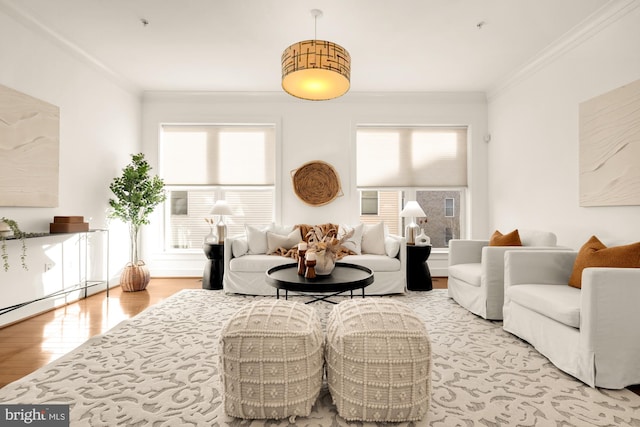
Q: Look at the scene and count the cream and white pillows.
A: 6